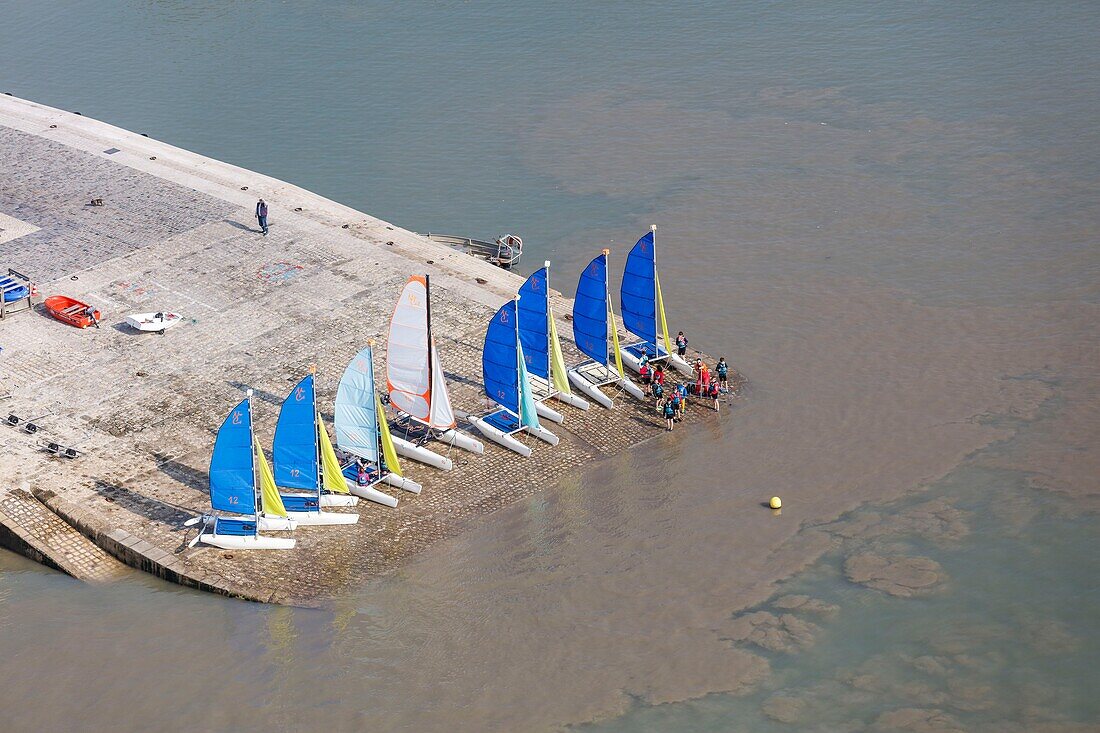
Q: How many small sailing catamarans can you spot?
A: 8